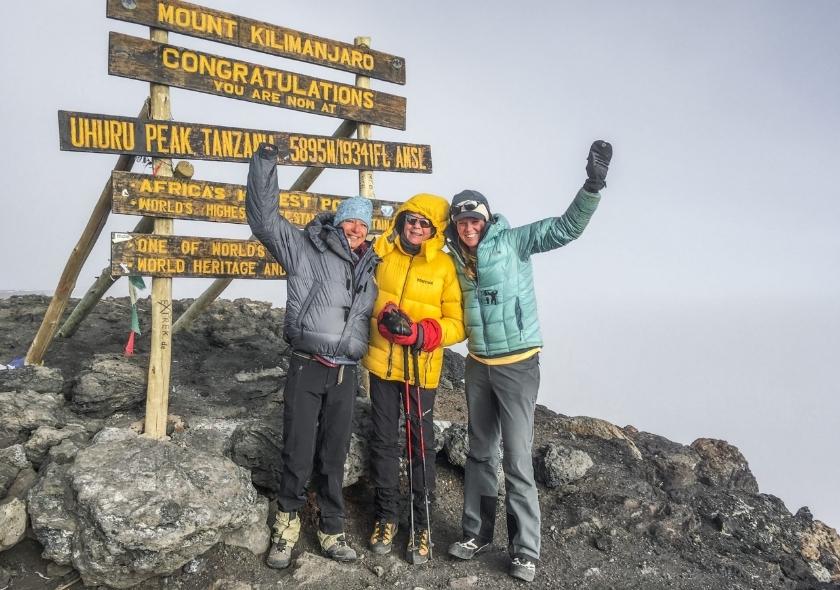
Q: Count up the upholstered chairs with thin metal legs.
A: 0